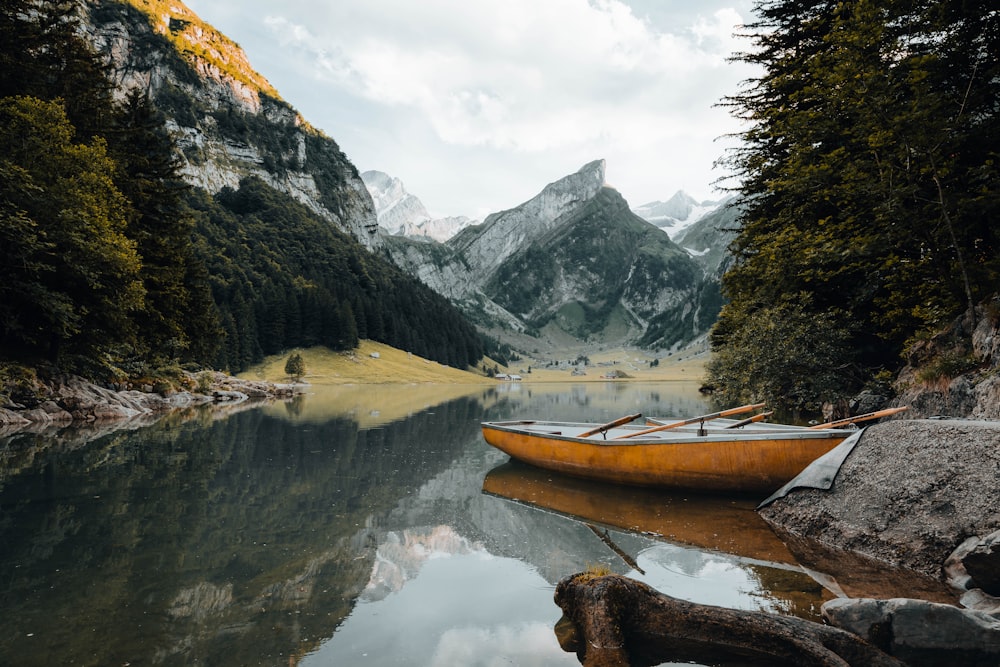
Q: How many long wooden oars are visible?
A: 4